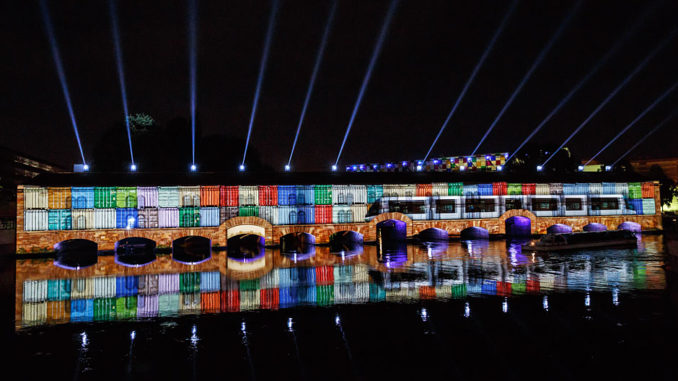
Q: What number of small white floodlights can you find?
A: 12